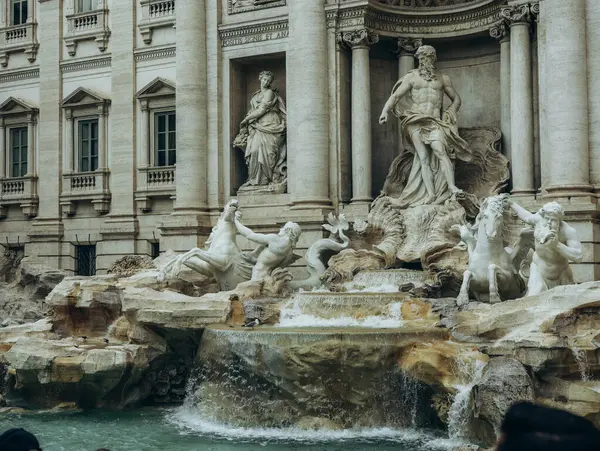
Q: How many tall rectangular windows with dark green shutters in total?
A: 3